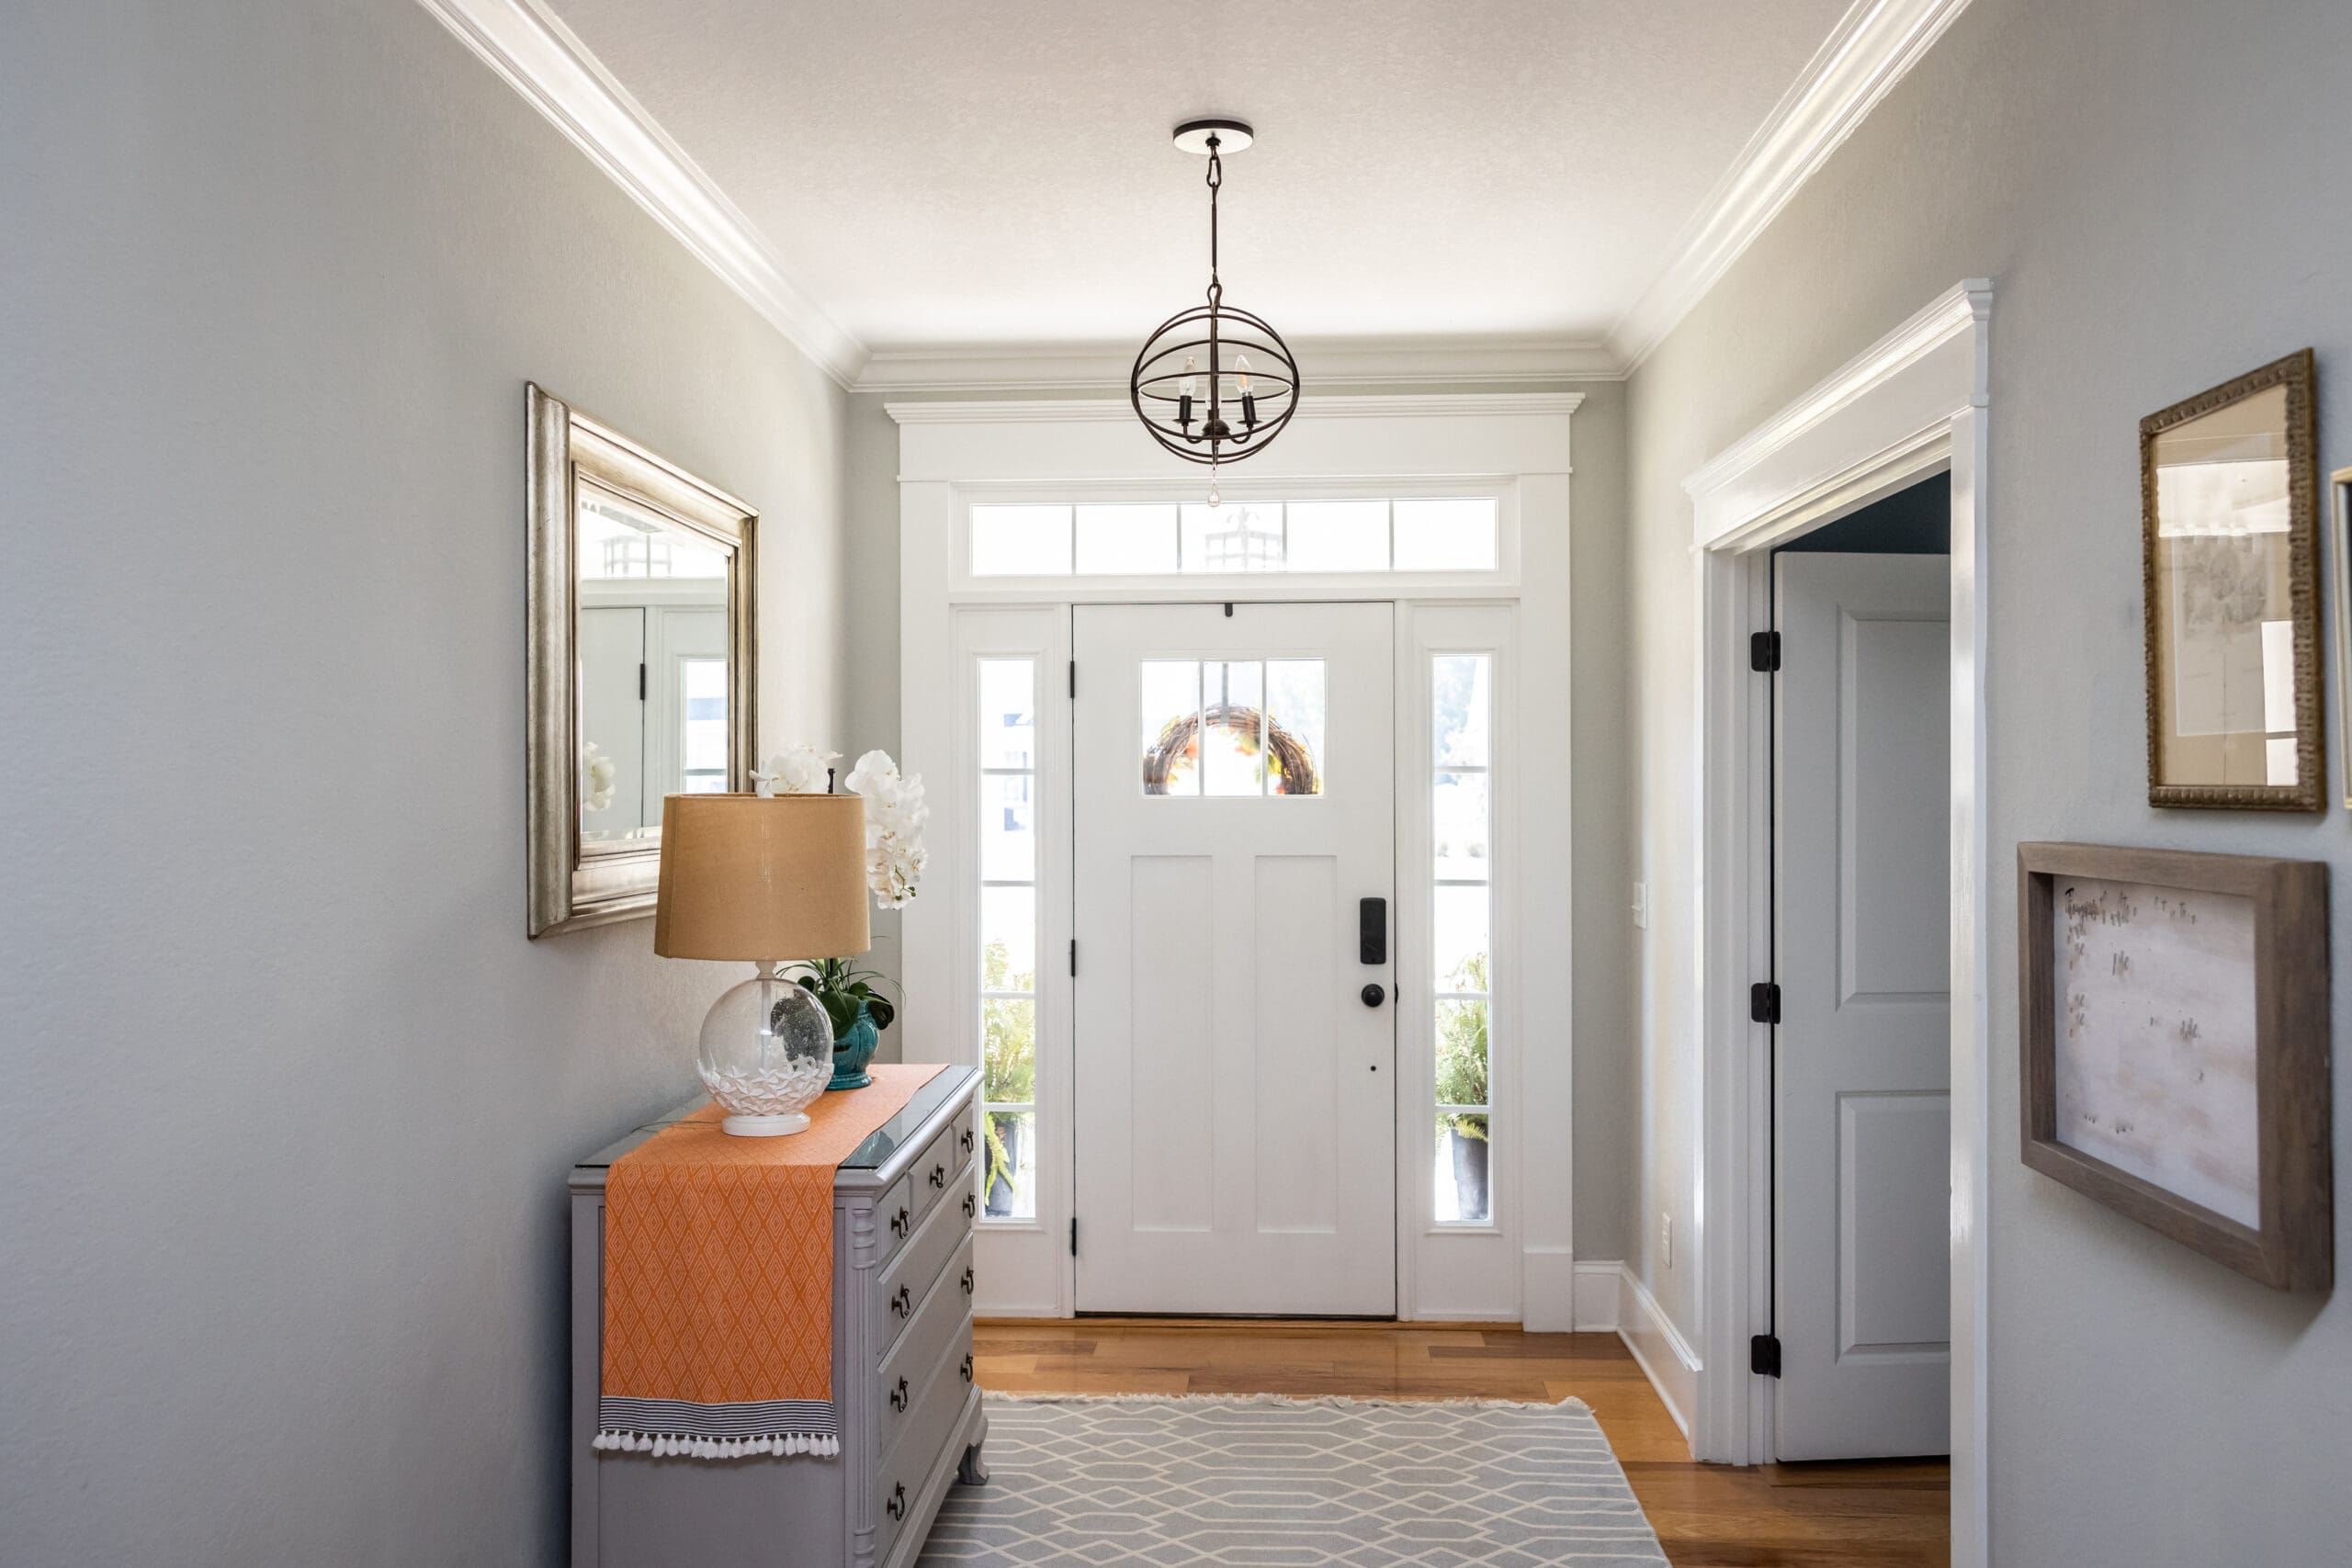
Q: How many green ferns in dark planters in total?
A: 2